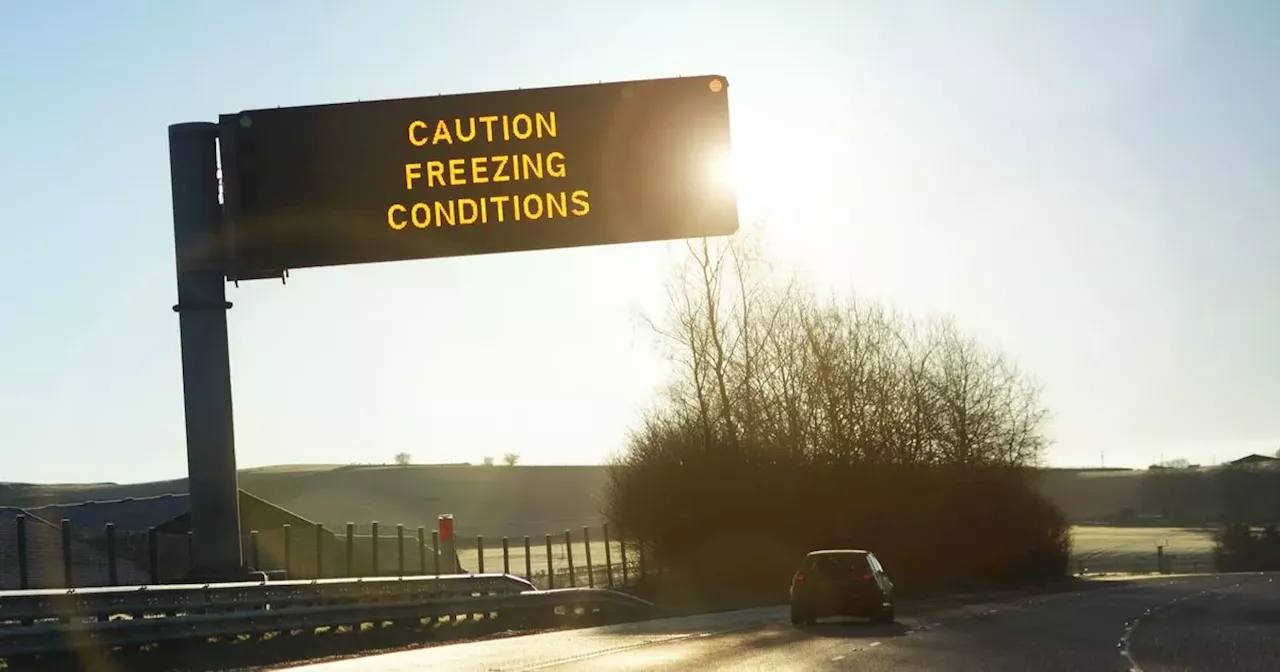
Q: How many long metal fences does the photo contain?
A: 2